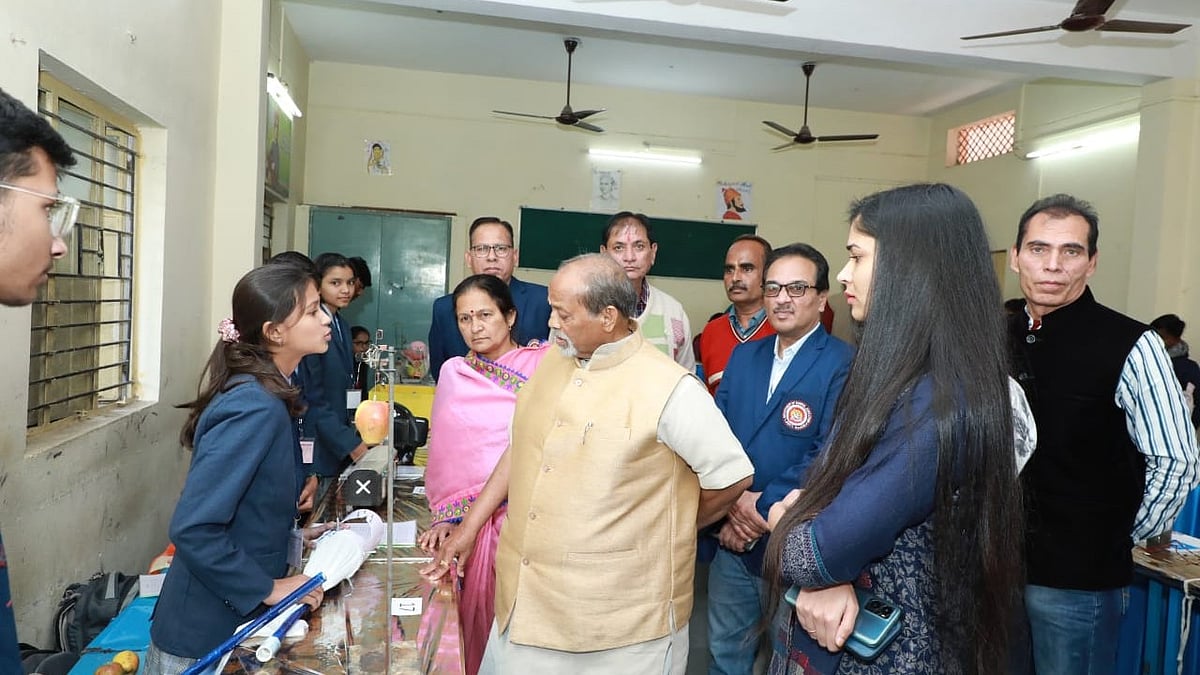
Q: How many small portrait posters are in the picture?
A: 3